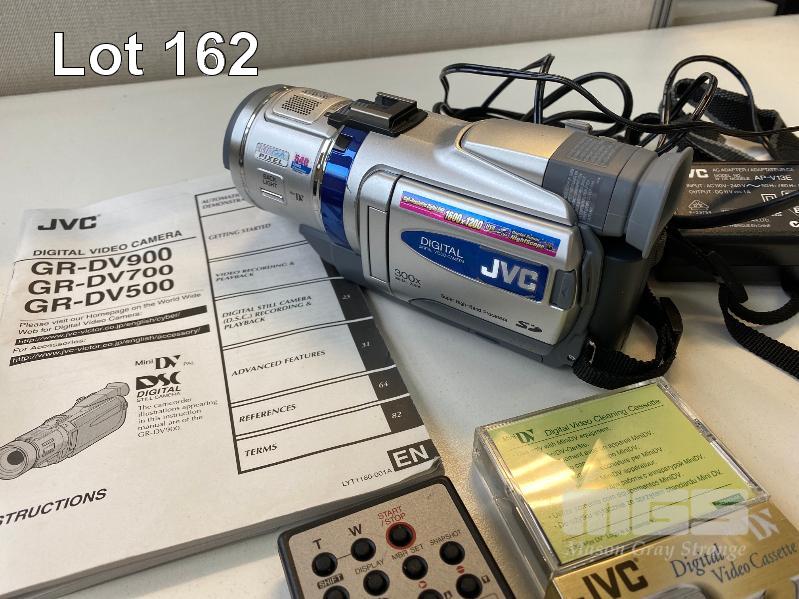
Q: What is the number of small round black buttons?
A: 9